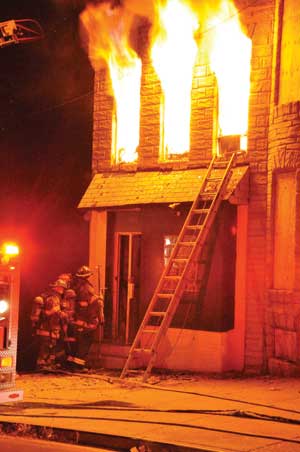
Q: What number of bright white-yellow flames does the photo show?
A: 3